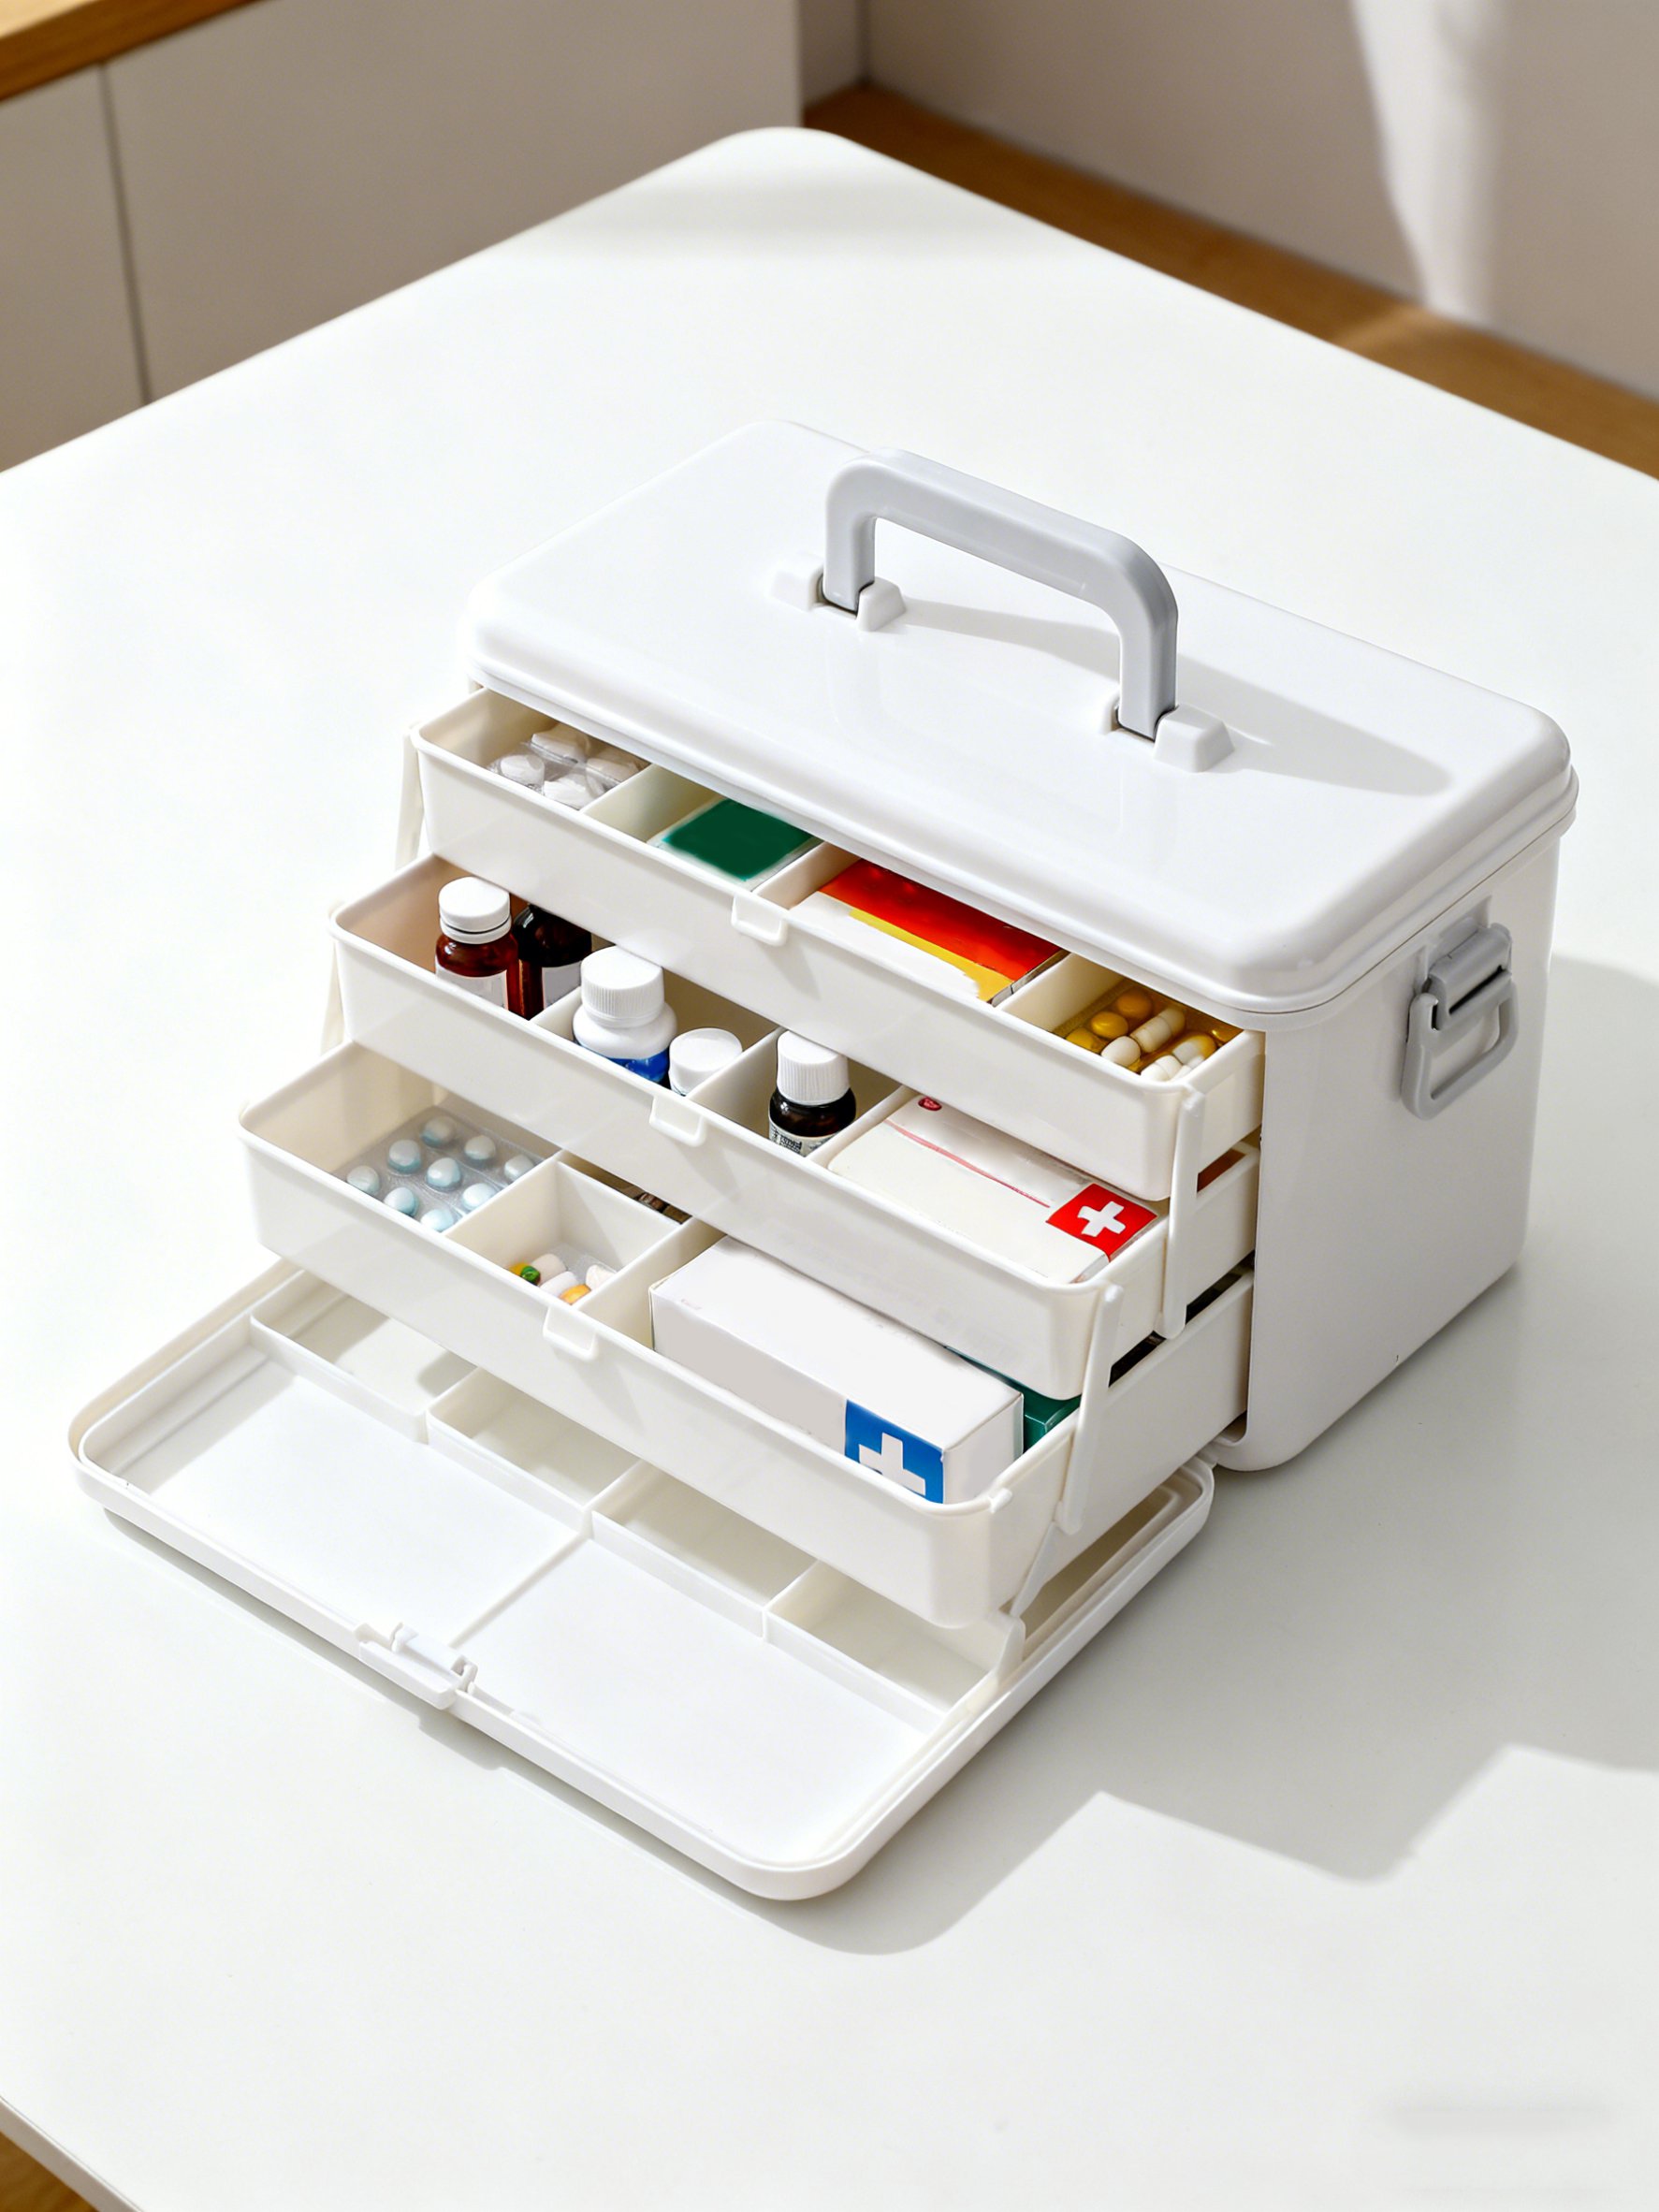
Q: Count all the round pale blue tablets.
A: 9